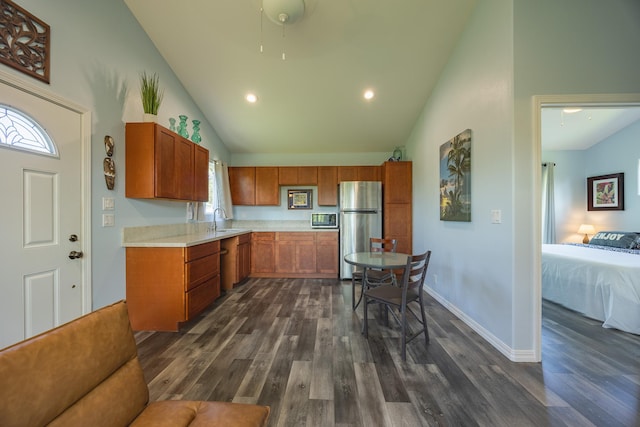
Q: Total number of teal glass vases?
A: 3